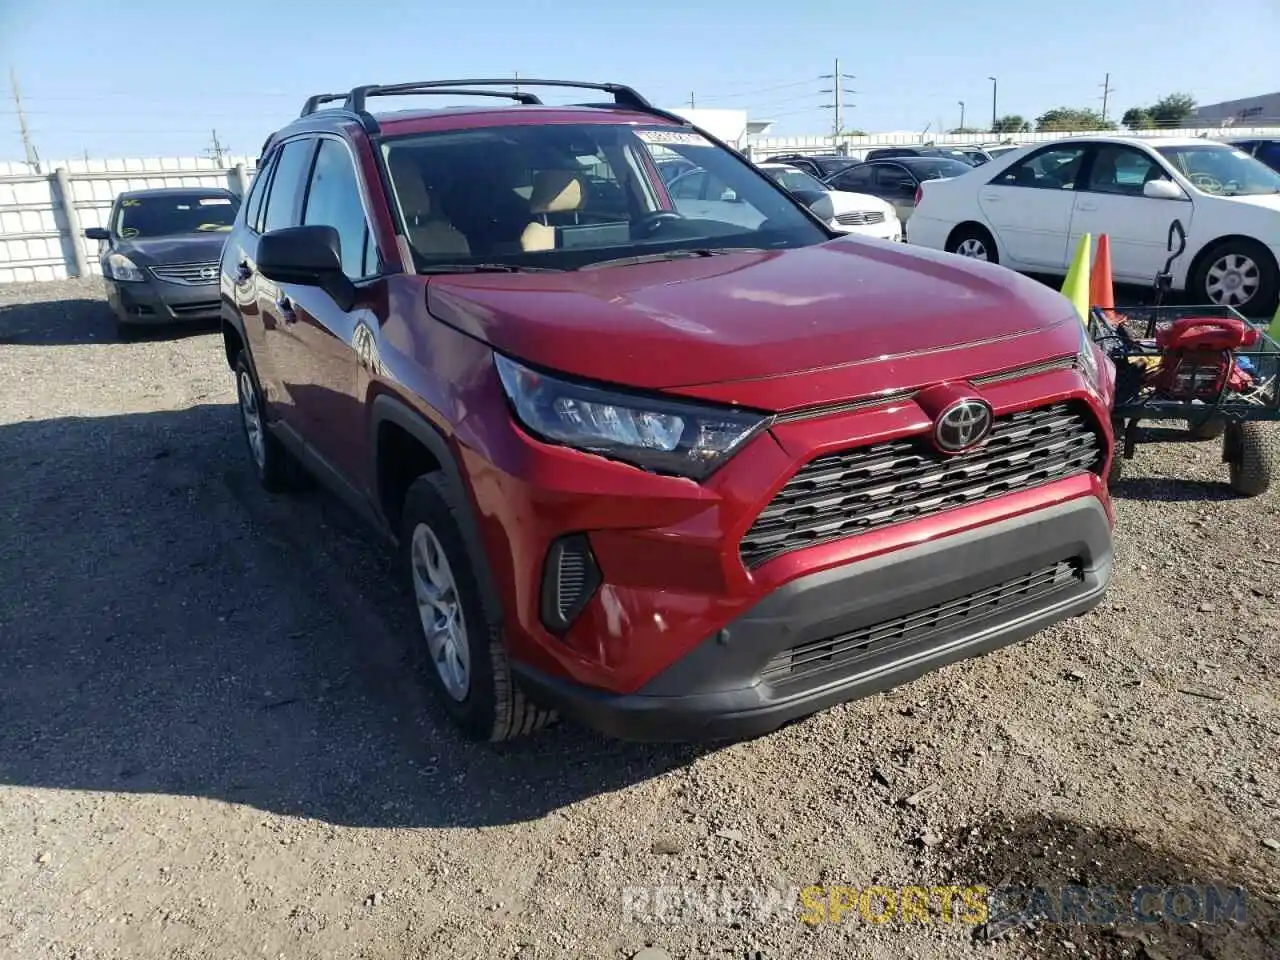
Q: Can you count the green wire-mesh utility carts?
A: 1